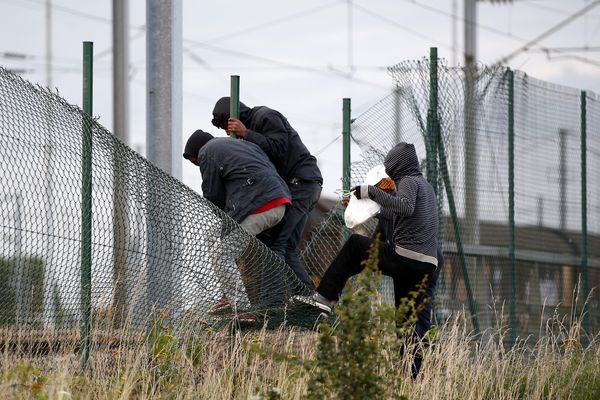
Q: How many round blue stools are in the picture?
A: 0